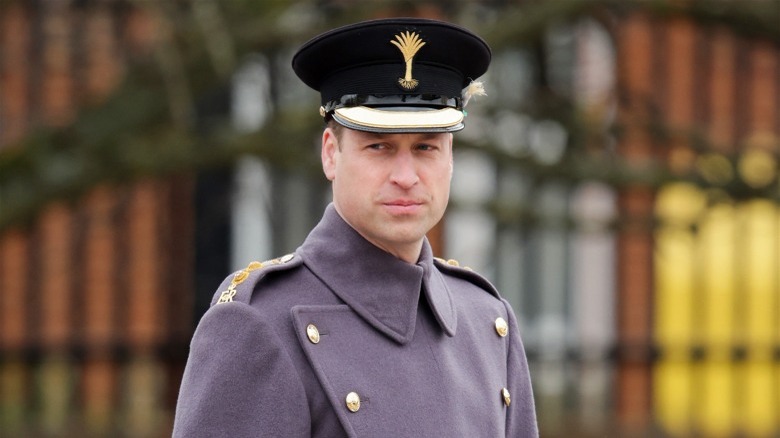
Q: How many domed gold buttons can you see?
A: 4